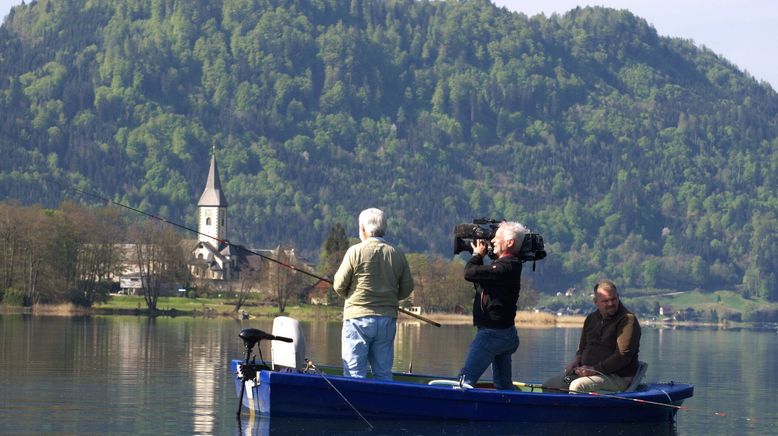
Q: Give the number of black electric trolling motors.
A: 1